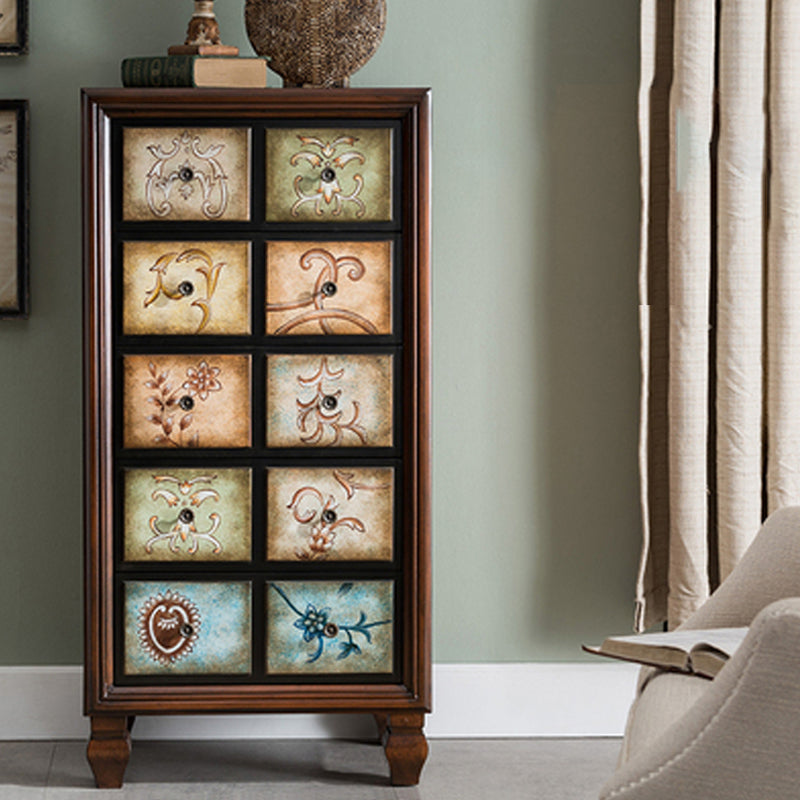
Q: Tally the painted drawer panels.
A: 10